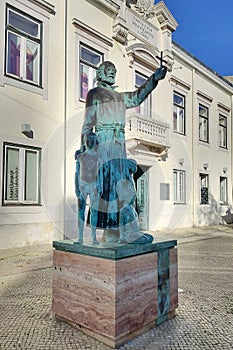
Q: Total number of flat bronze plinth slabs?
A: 1